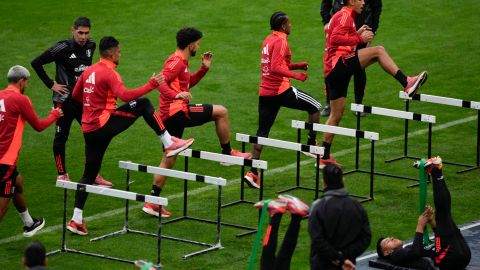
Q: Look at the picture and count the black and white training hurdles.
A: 7